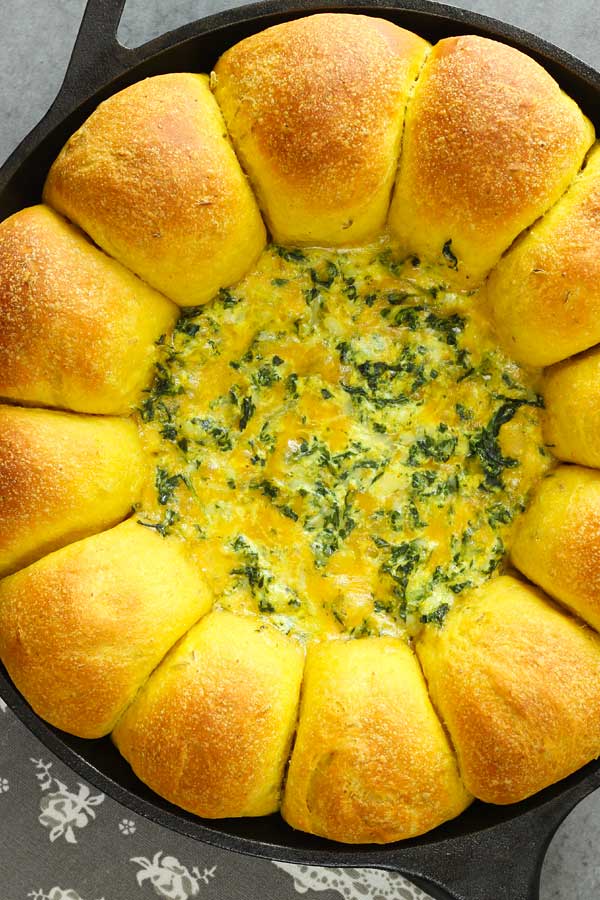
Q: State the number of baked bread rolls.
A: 12